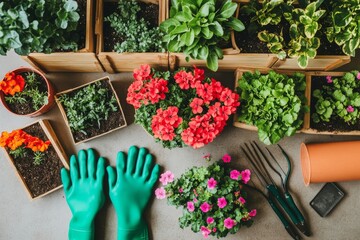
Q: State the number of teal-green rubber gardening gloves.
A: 2